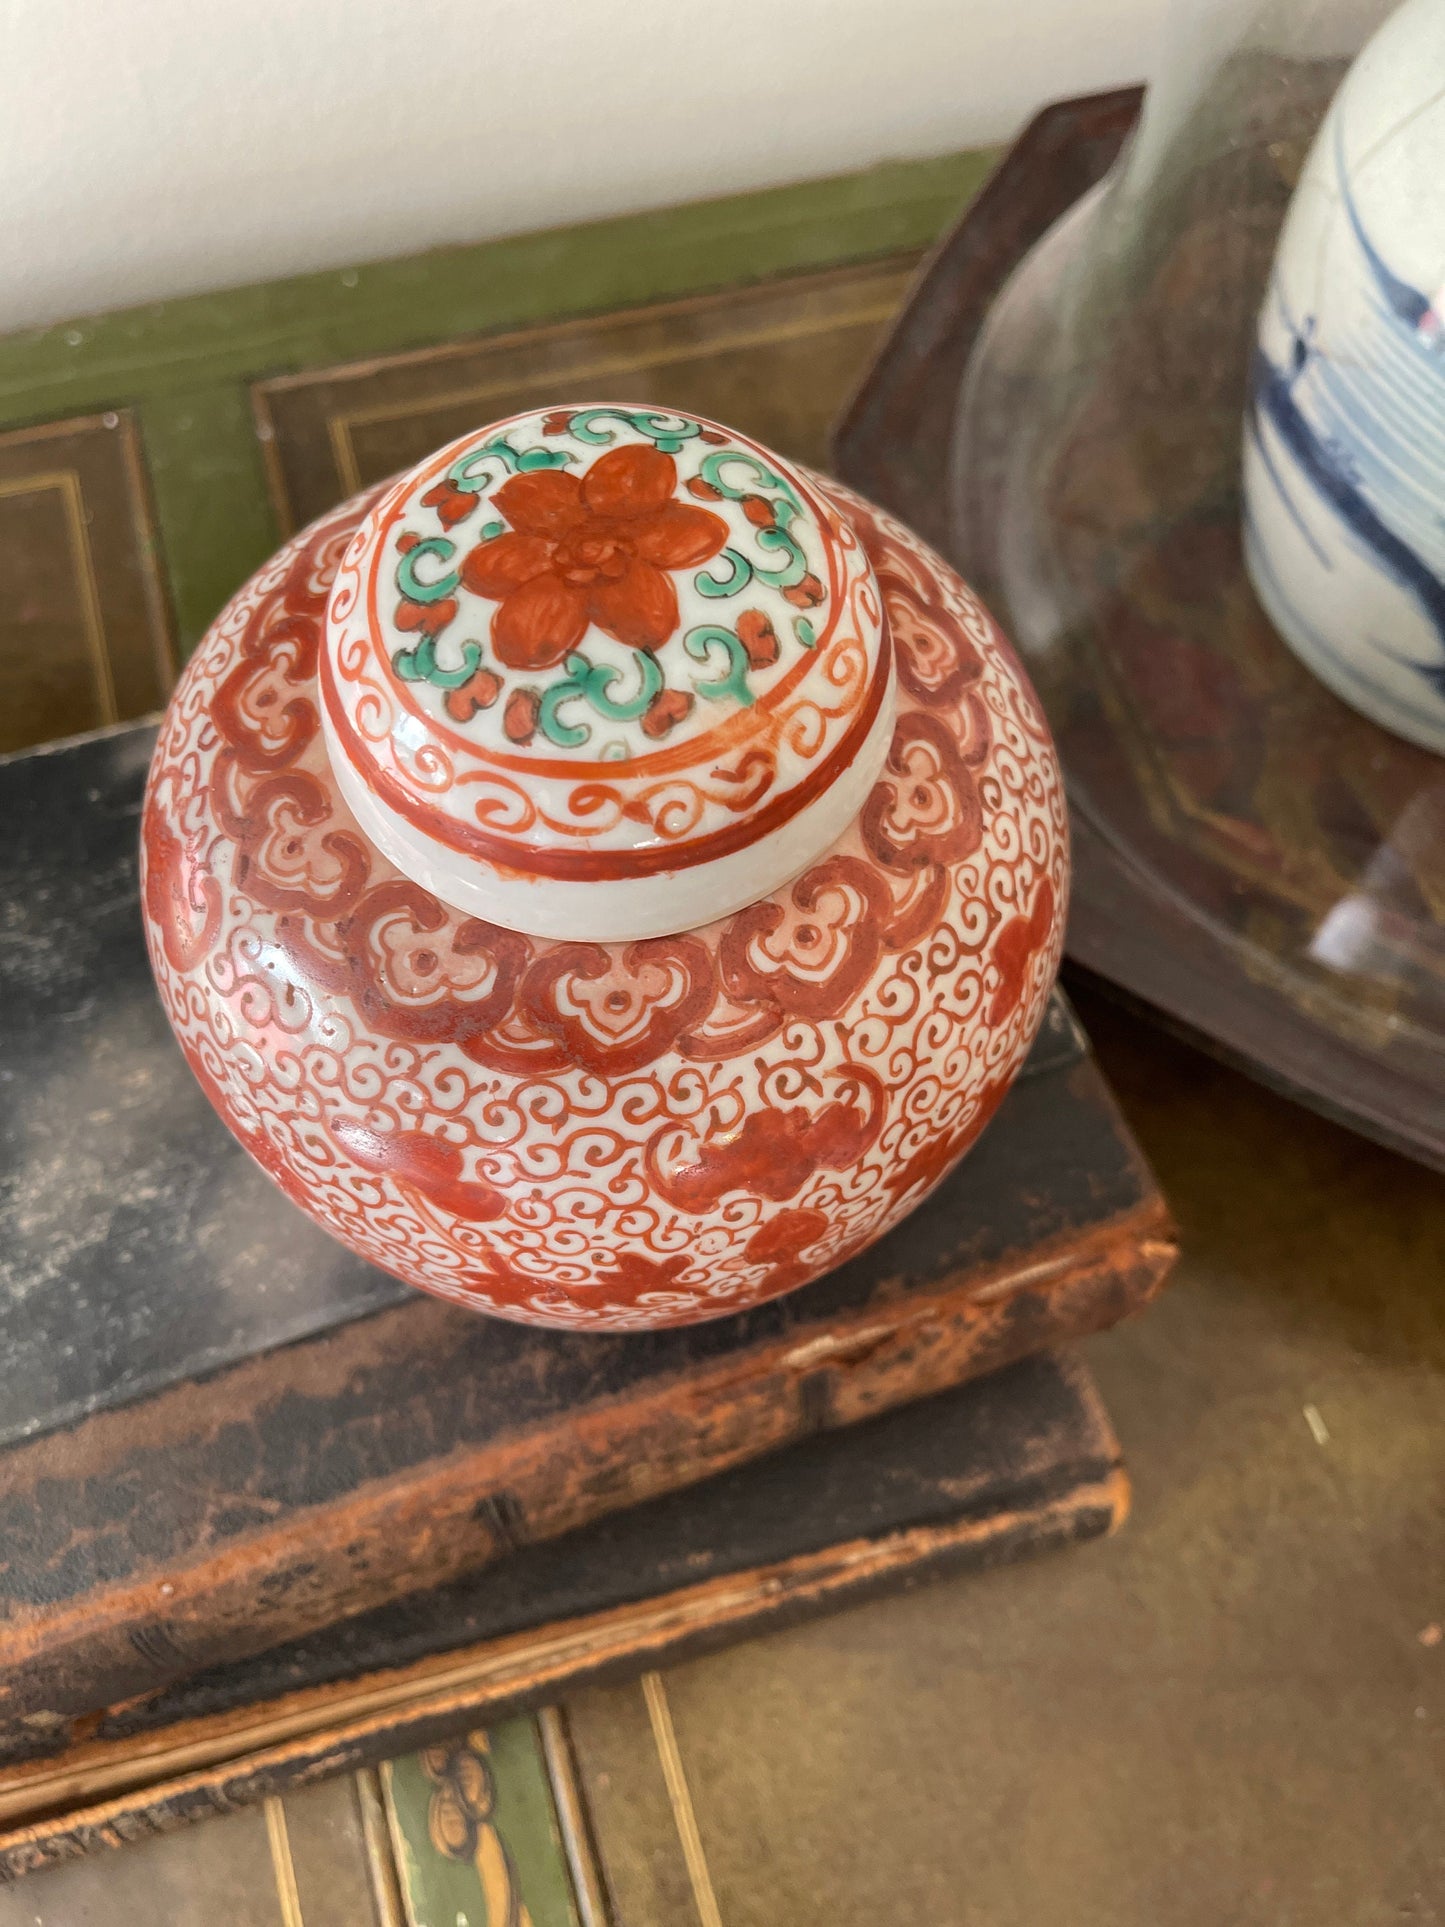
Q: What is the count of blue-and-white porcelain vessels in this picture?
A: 1